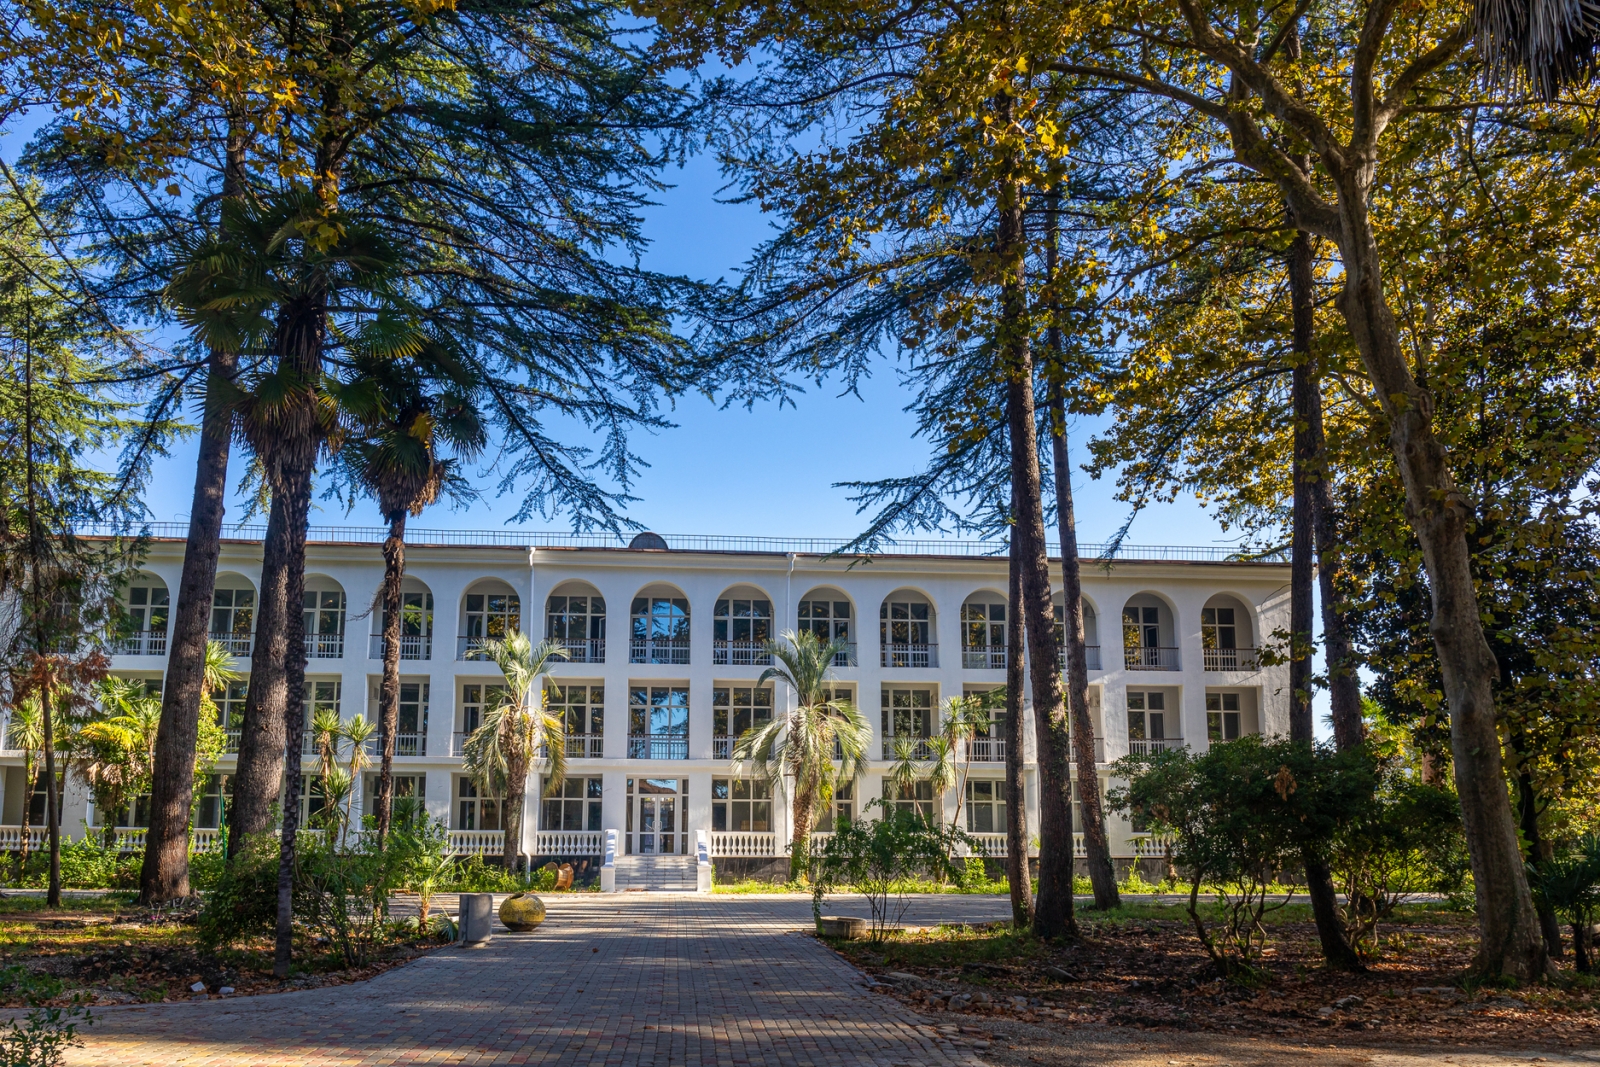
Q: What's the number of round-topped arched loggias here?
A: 15